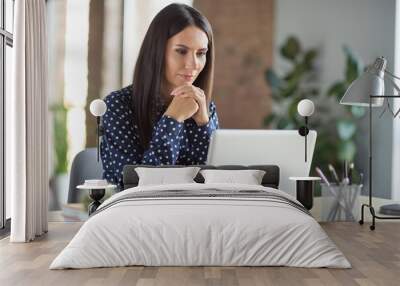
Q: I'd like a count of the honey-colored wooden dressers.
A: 0